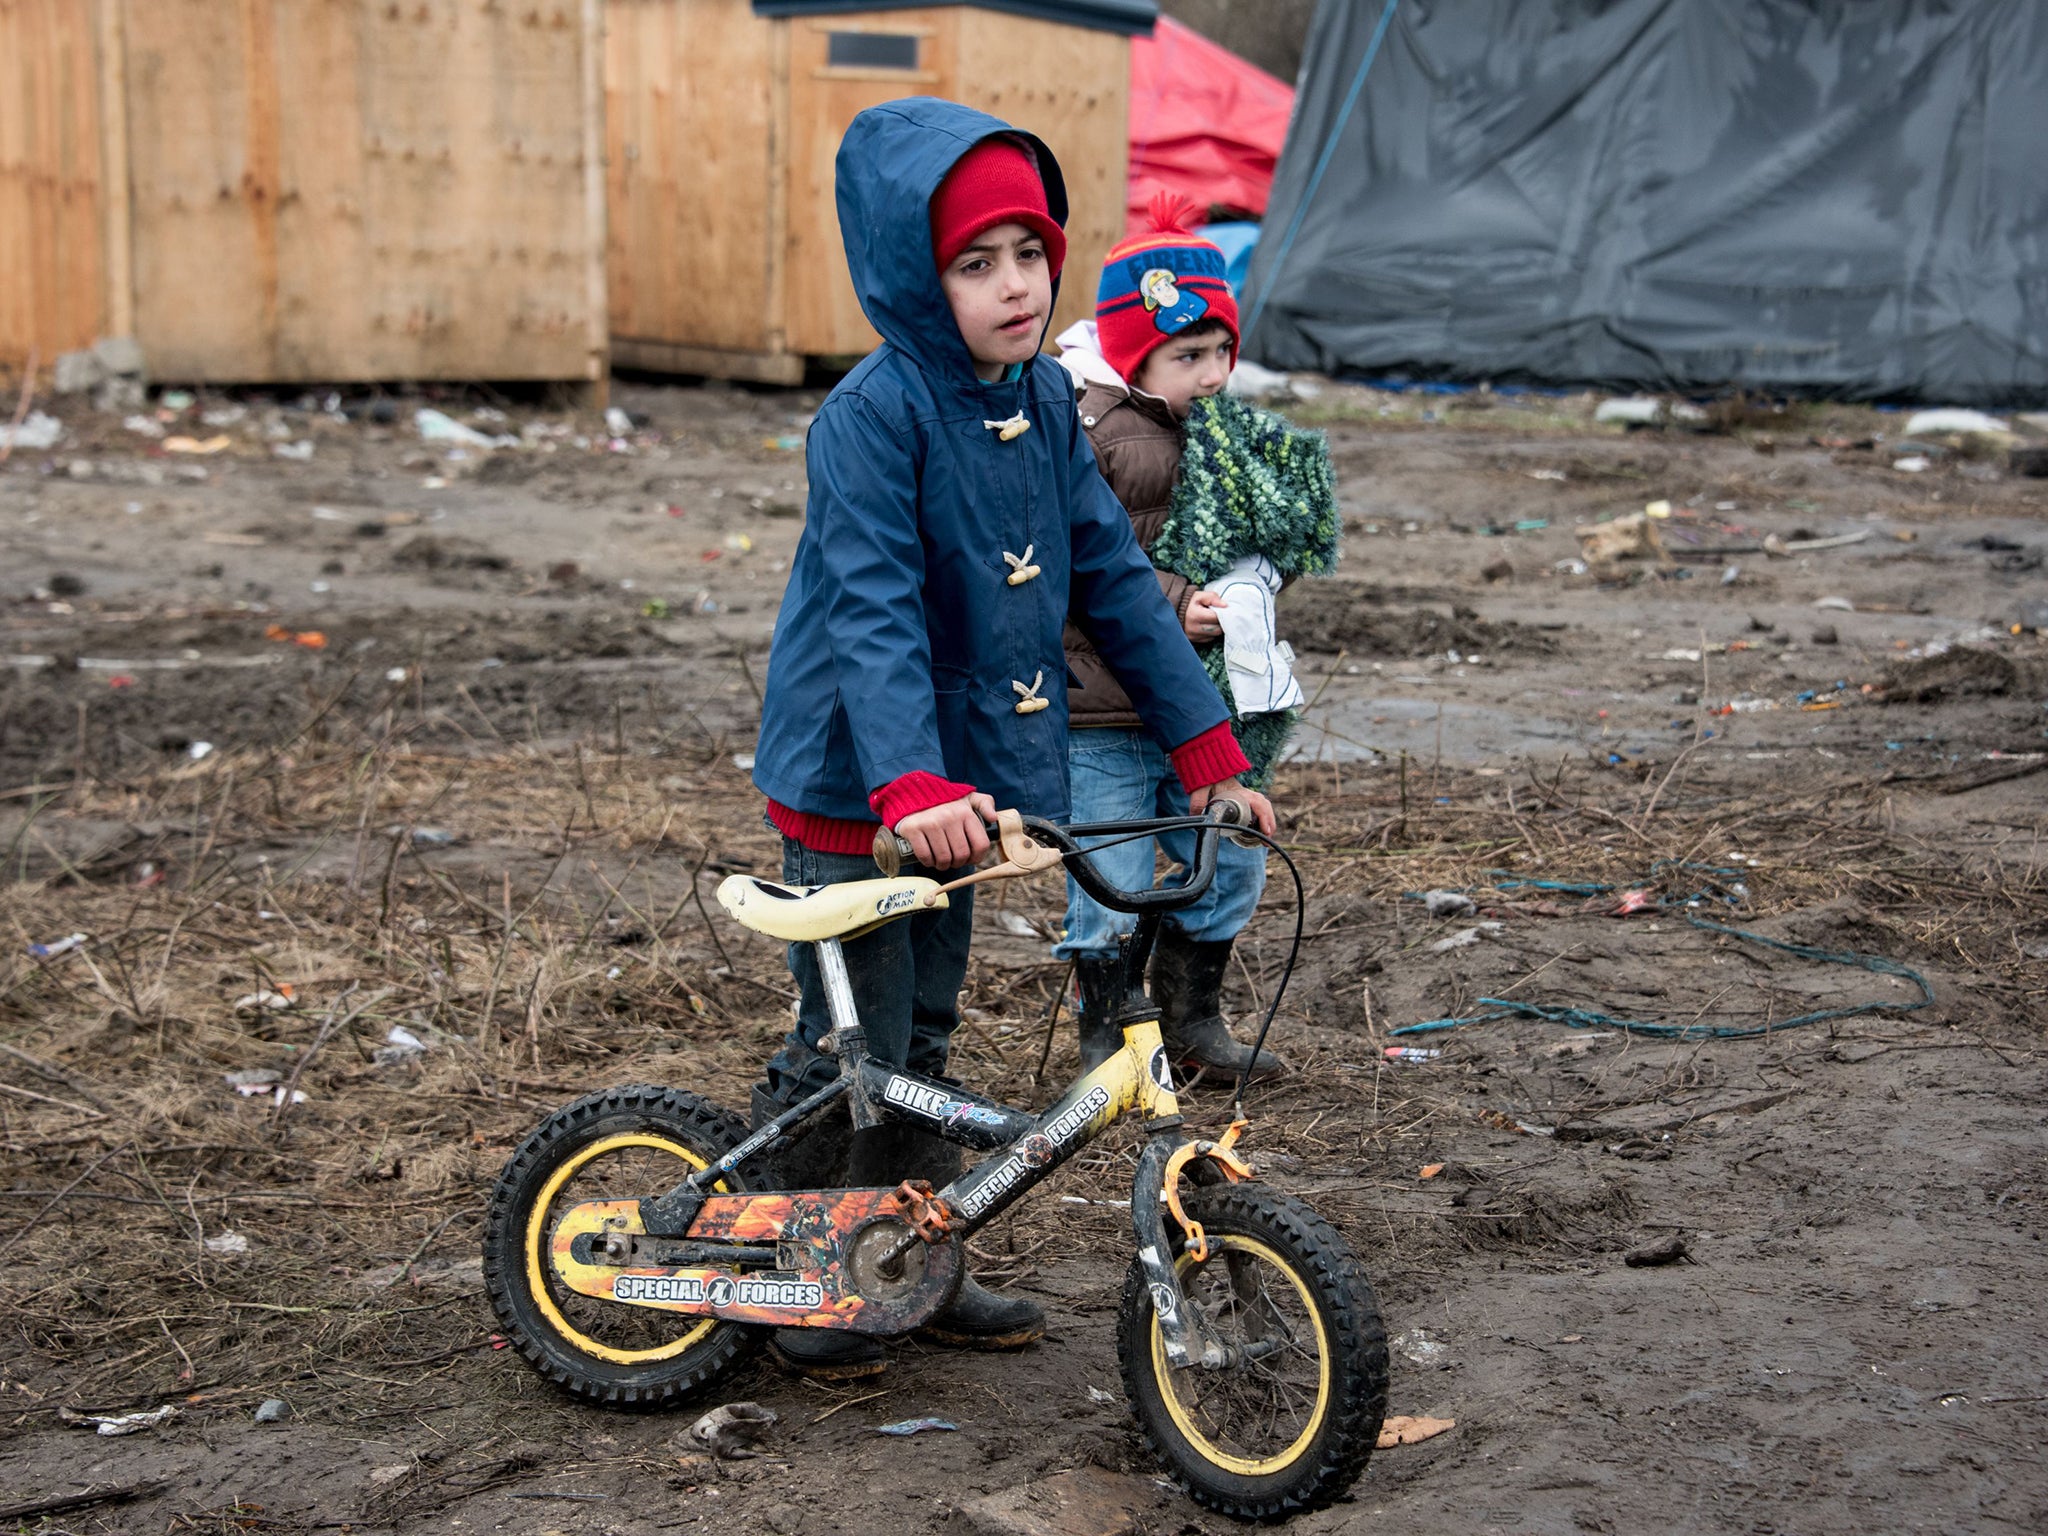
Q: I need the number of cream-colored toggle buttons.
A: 3